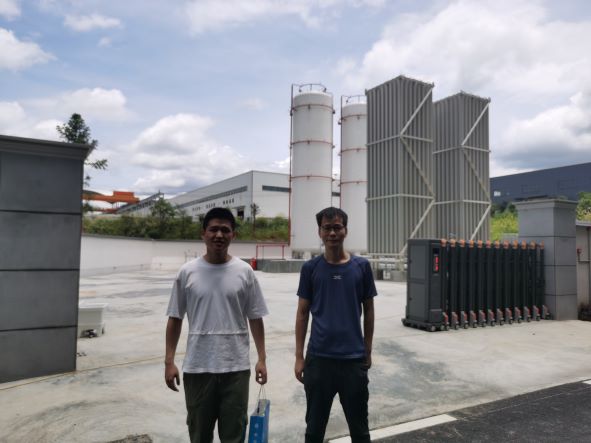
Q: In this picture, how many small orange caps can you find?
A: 12